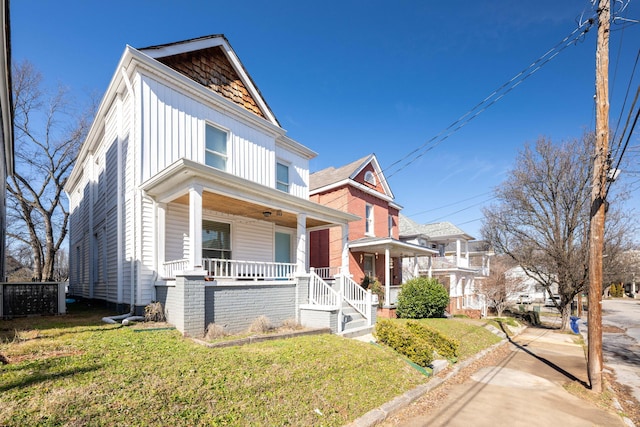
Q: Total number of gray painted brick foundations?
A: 1